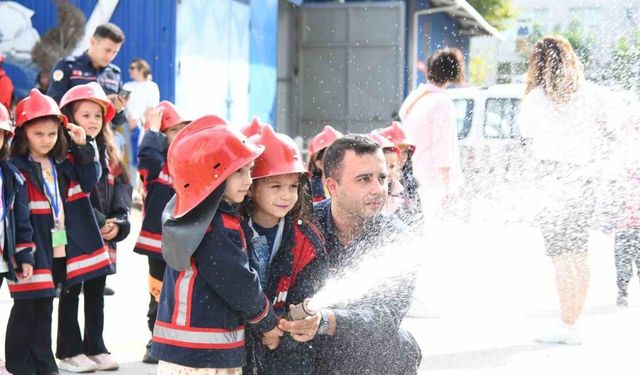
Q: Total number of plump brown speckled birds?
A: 0